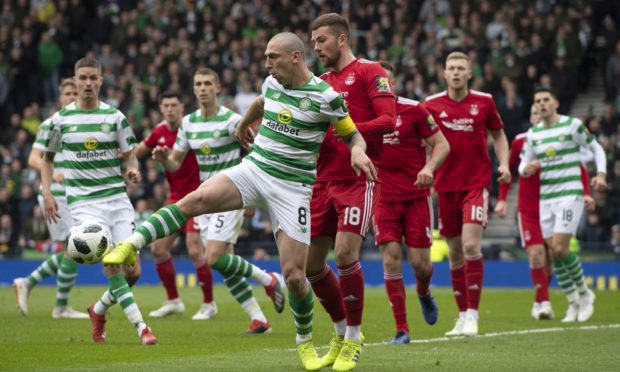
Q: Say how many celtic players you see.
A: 5